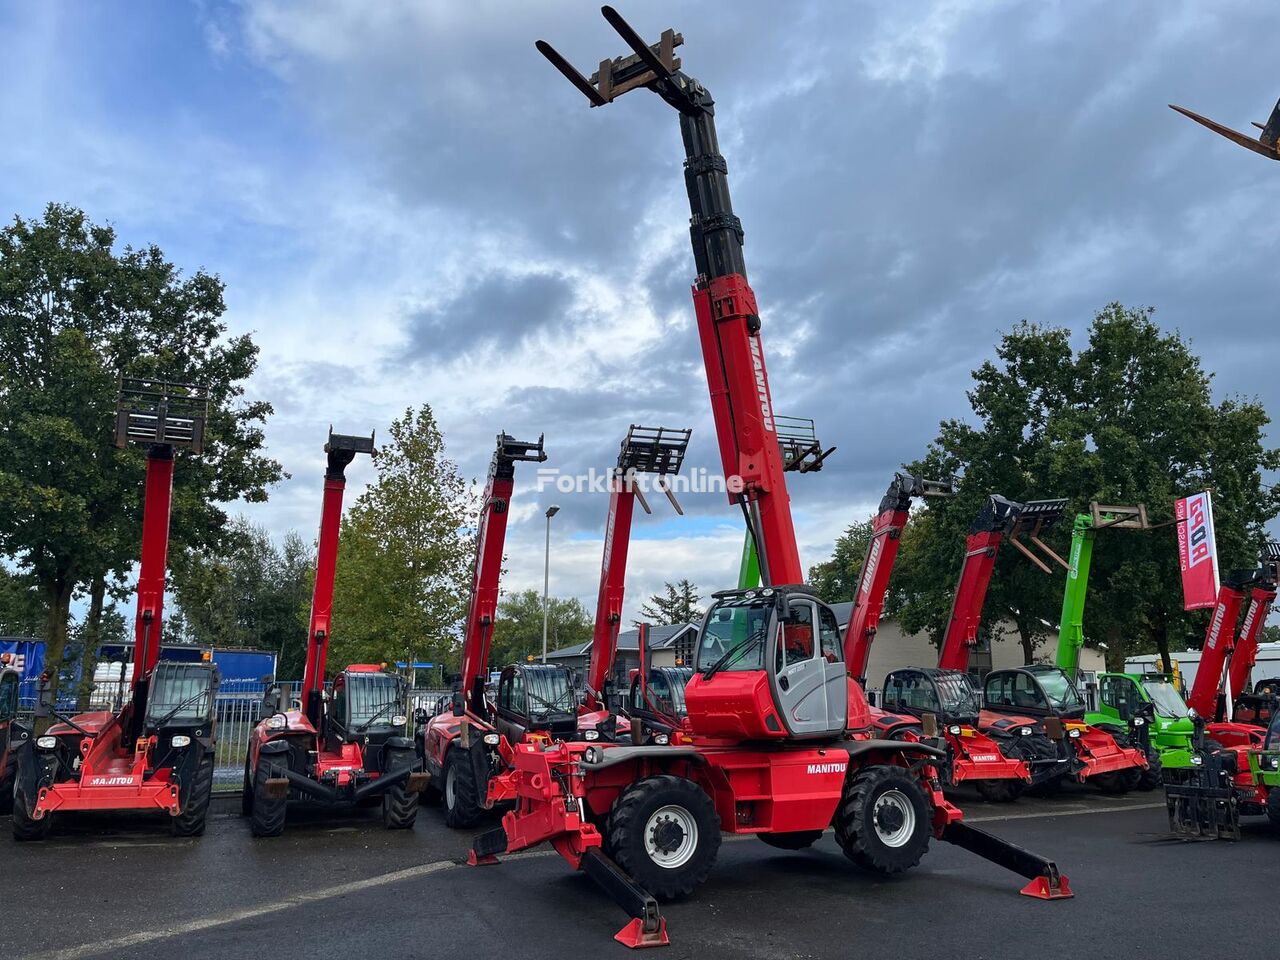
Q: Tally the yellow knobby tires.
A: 0